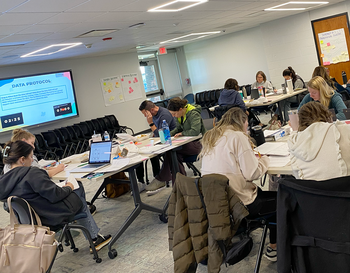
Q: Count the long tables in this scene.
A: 3